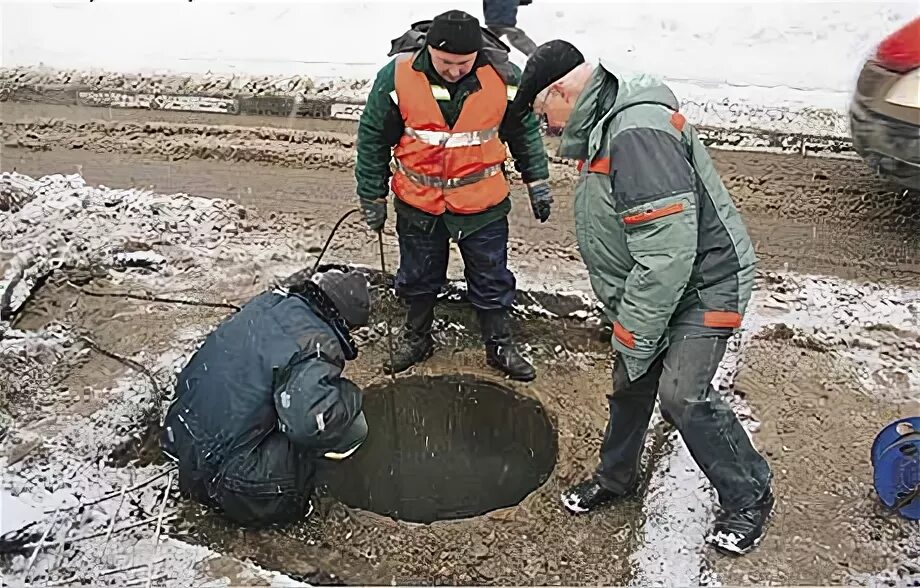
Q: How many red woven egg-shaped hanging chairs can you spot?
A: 0